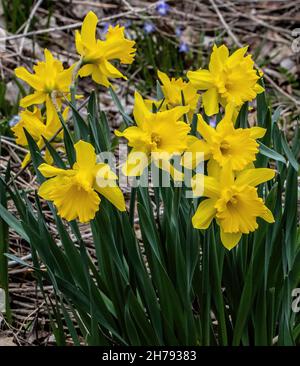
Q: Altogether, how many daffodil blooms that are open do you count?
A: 9